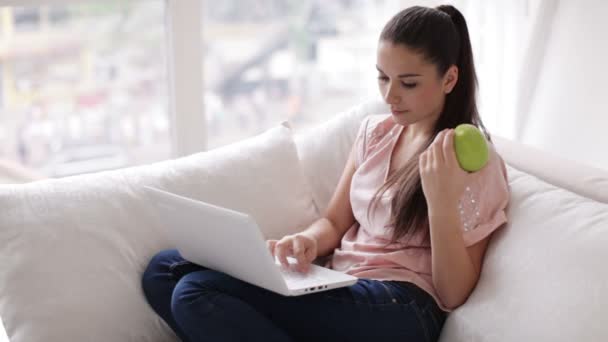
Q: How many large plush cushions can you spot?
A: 3